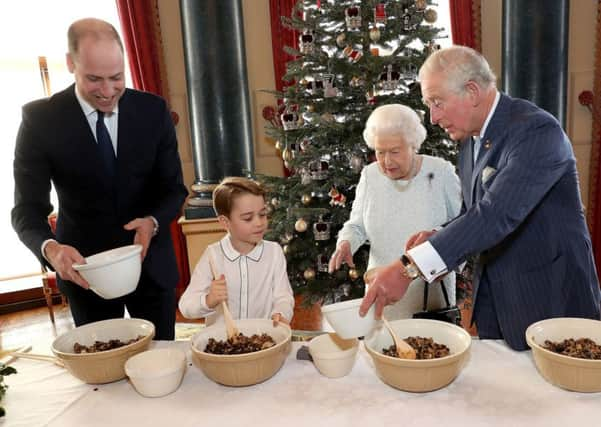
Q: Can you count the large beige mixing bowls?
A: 4